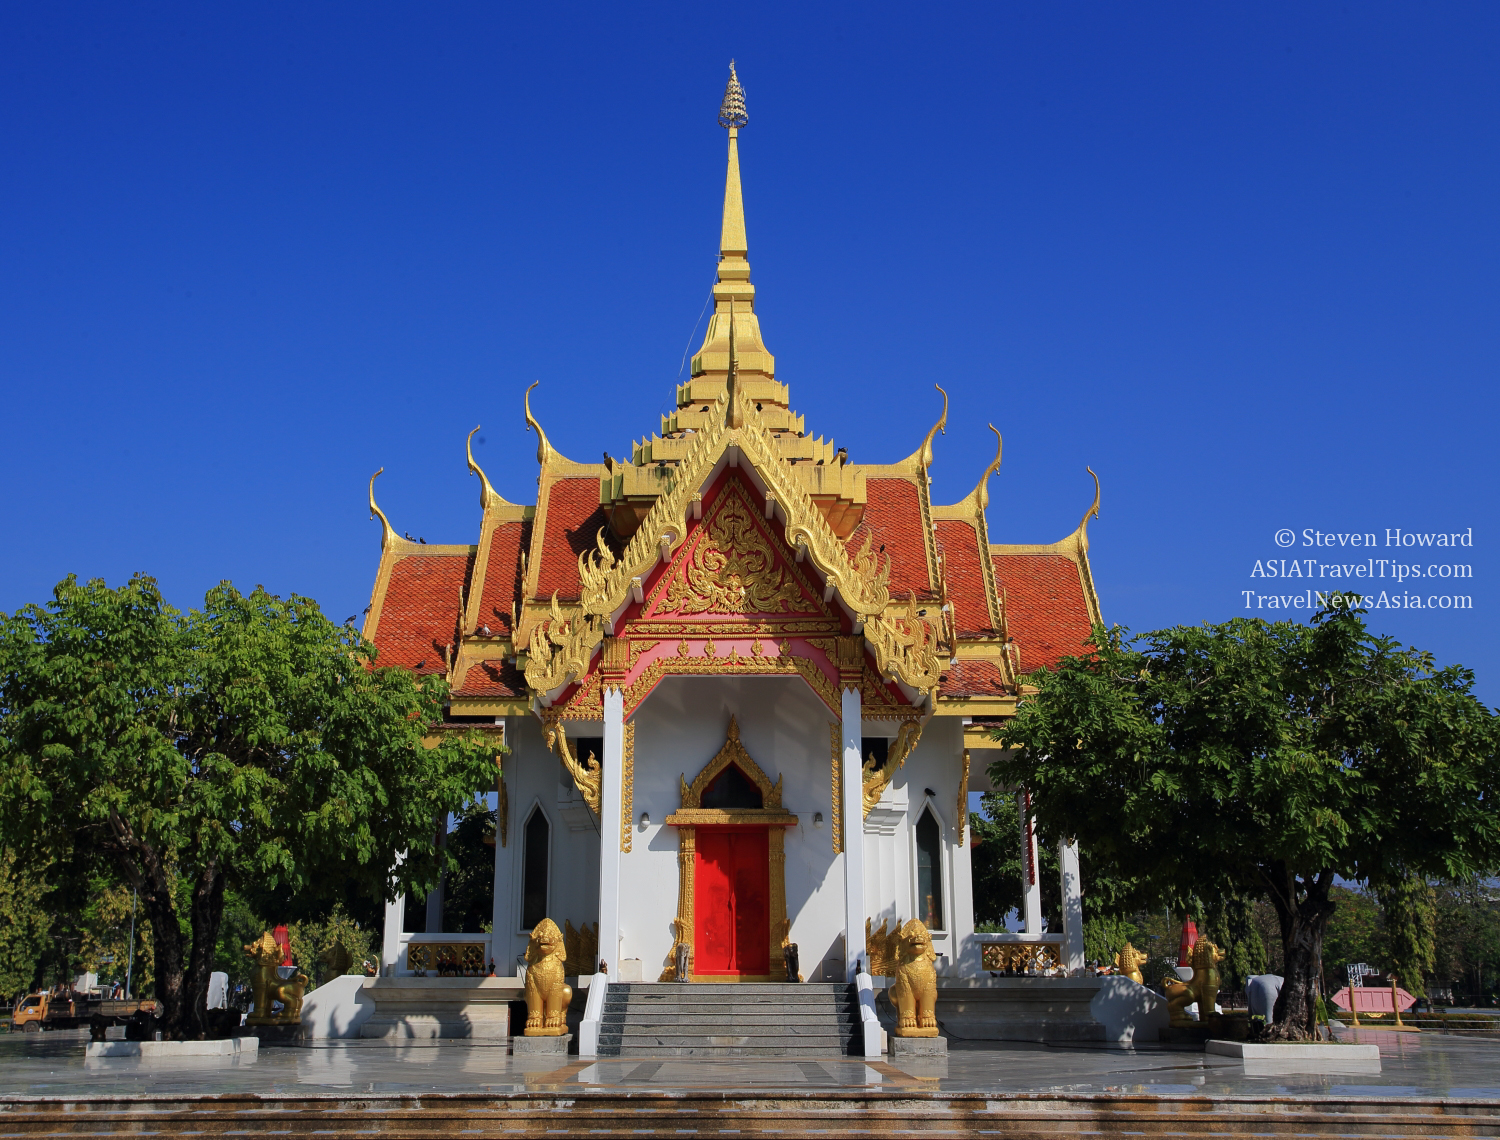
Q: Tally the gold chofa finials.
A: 7